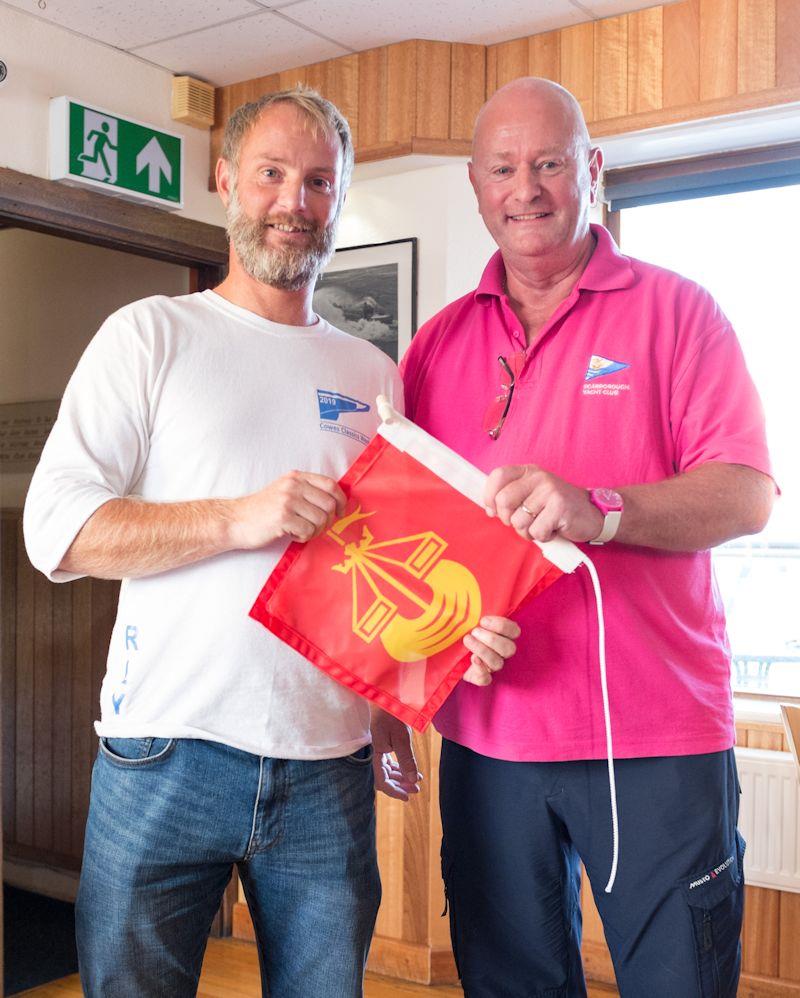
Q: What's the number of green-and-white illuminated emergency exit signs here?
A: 1